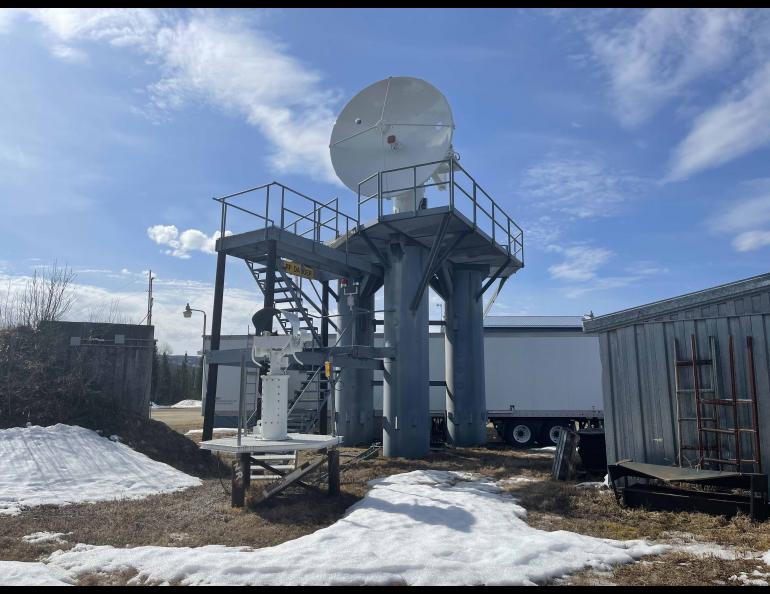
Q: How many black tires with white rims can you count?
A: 2